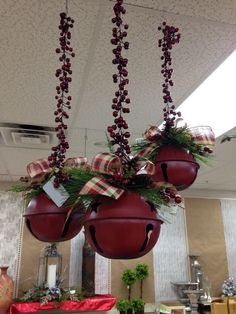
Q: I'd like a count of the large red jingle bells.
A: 3